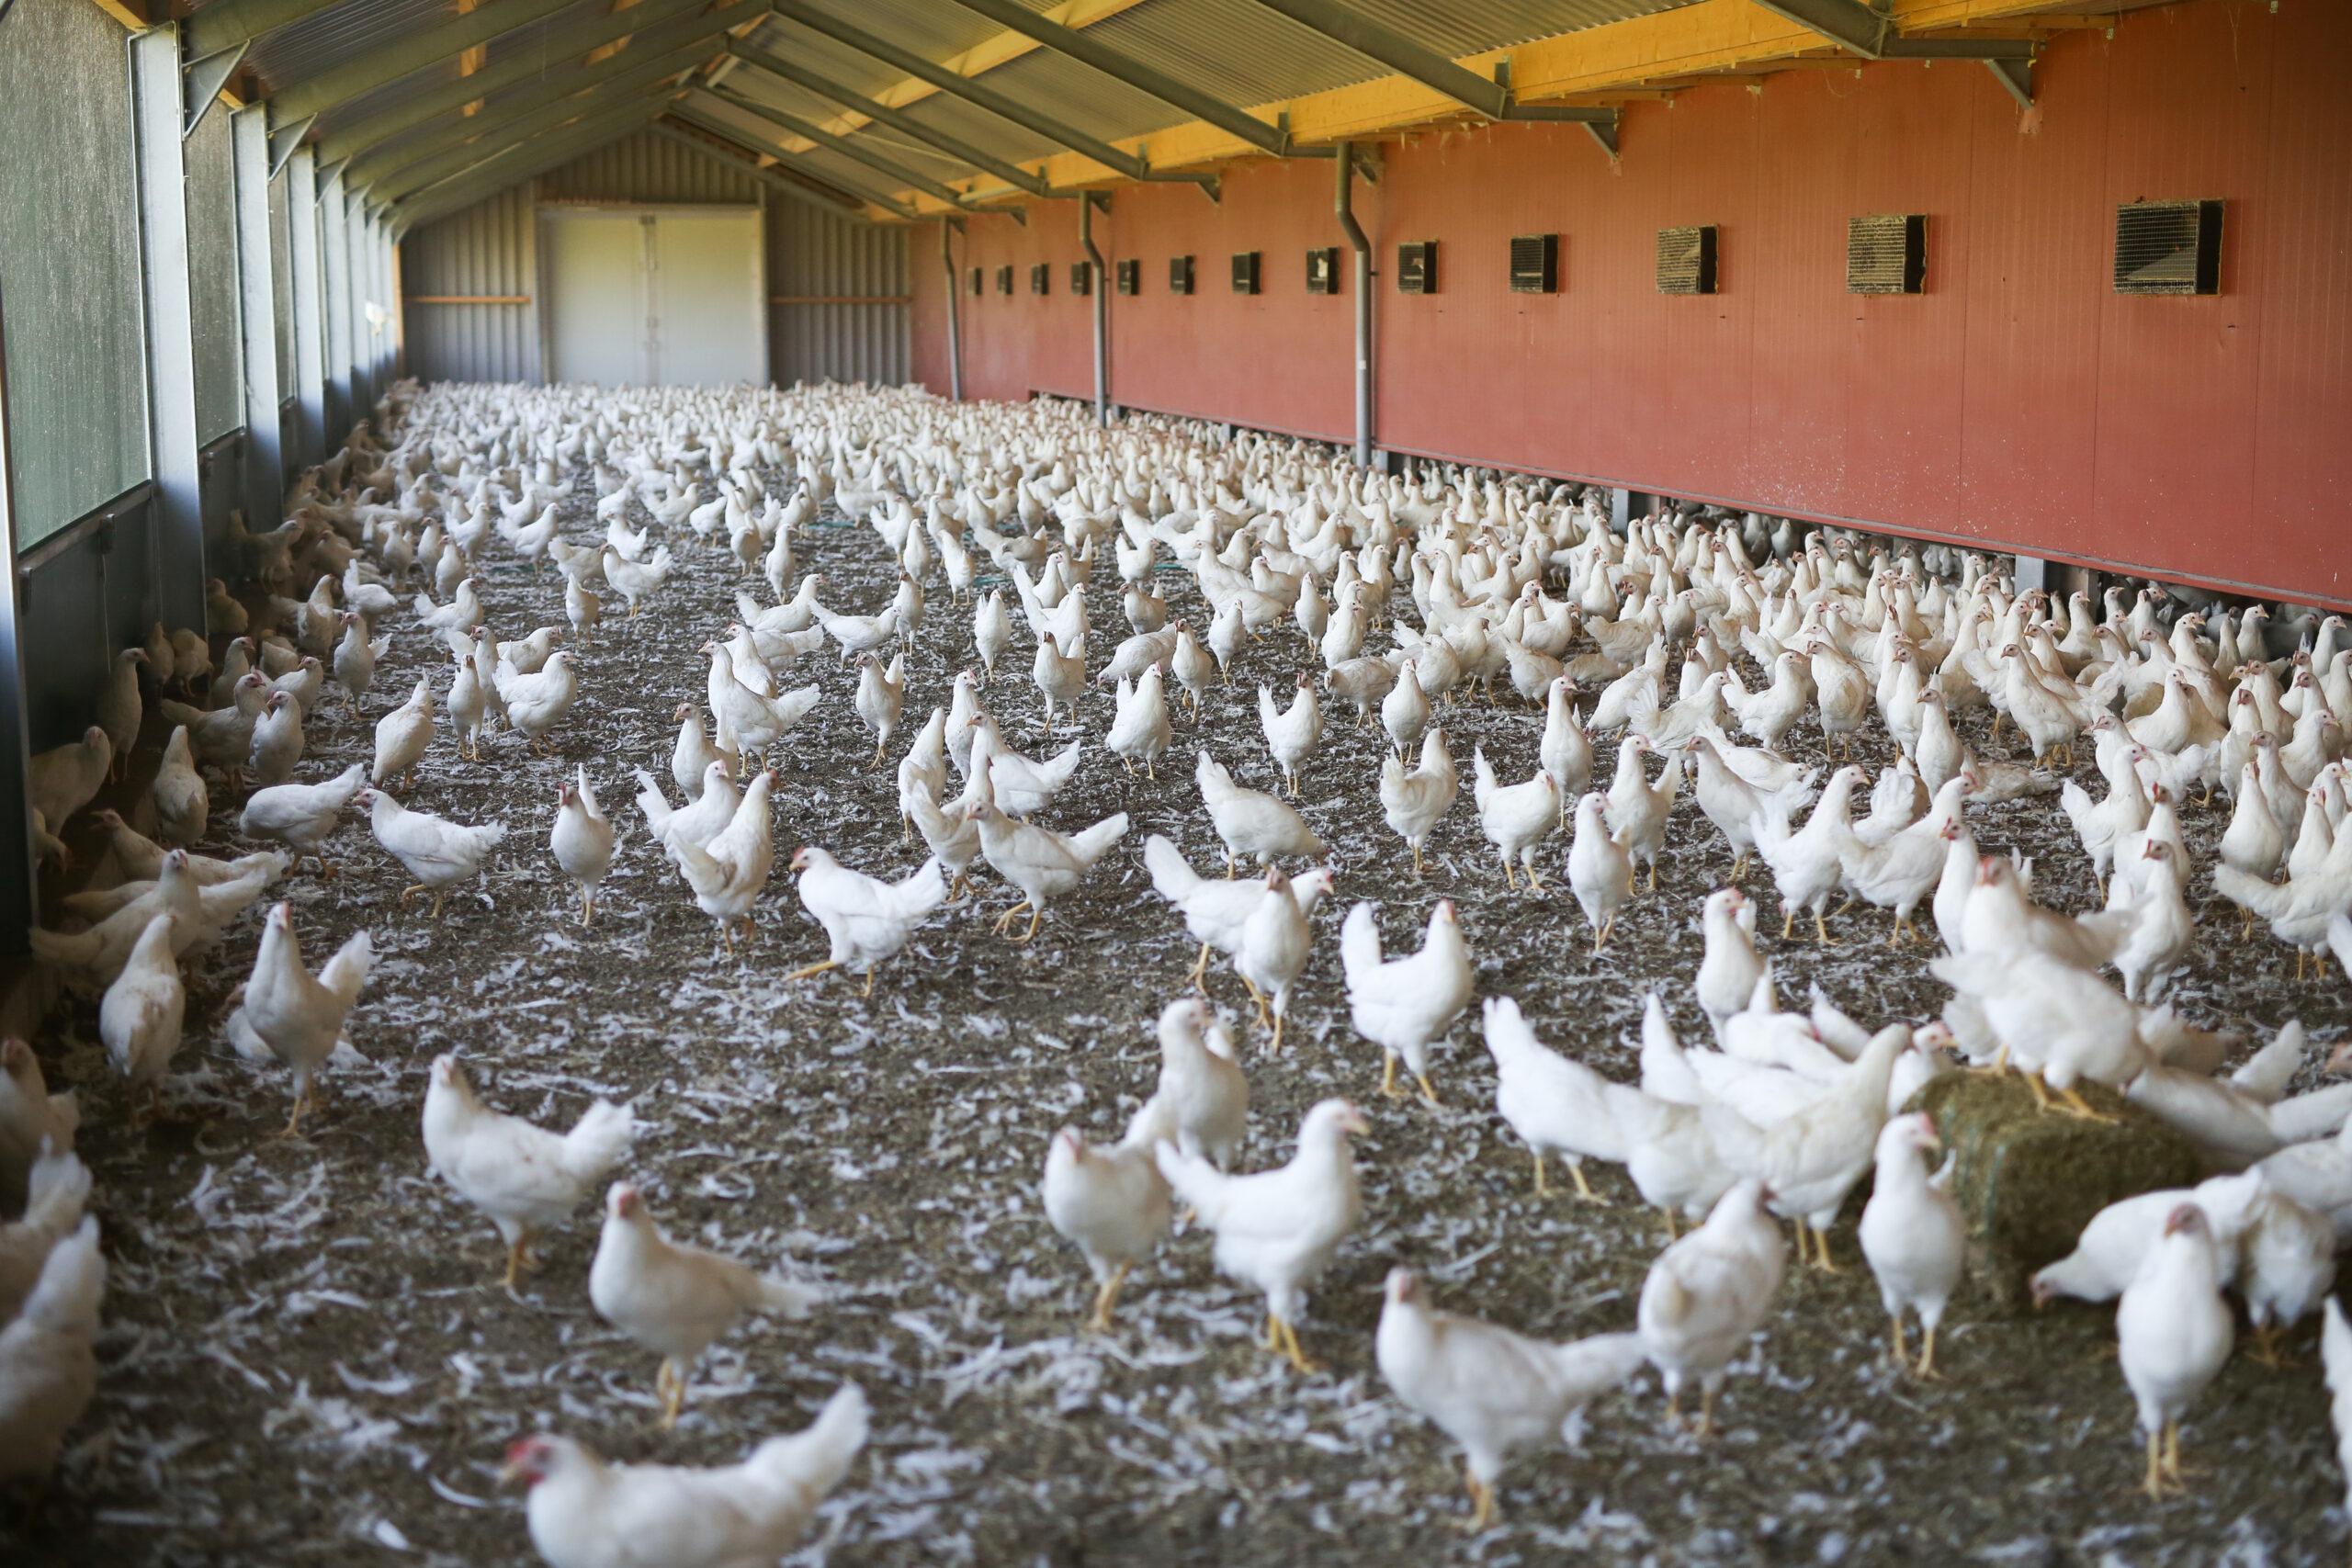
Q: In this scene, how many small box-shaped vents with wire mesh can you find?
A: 13